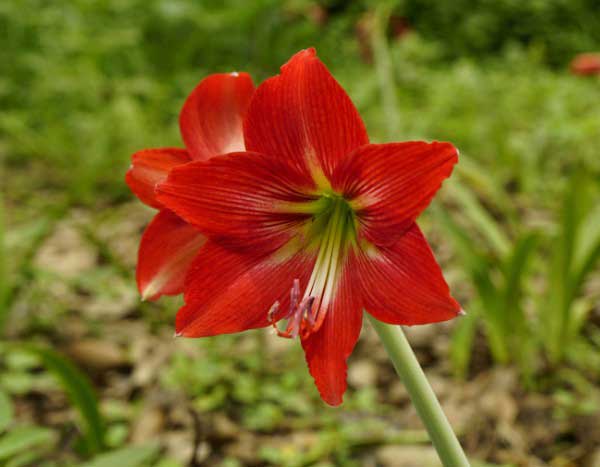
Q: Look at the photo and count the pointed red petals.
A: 9